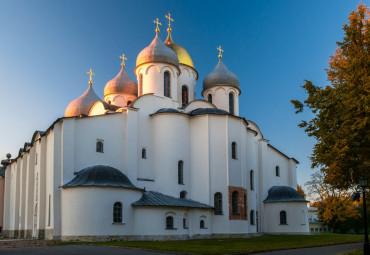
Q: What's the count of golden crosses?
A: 5